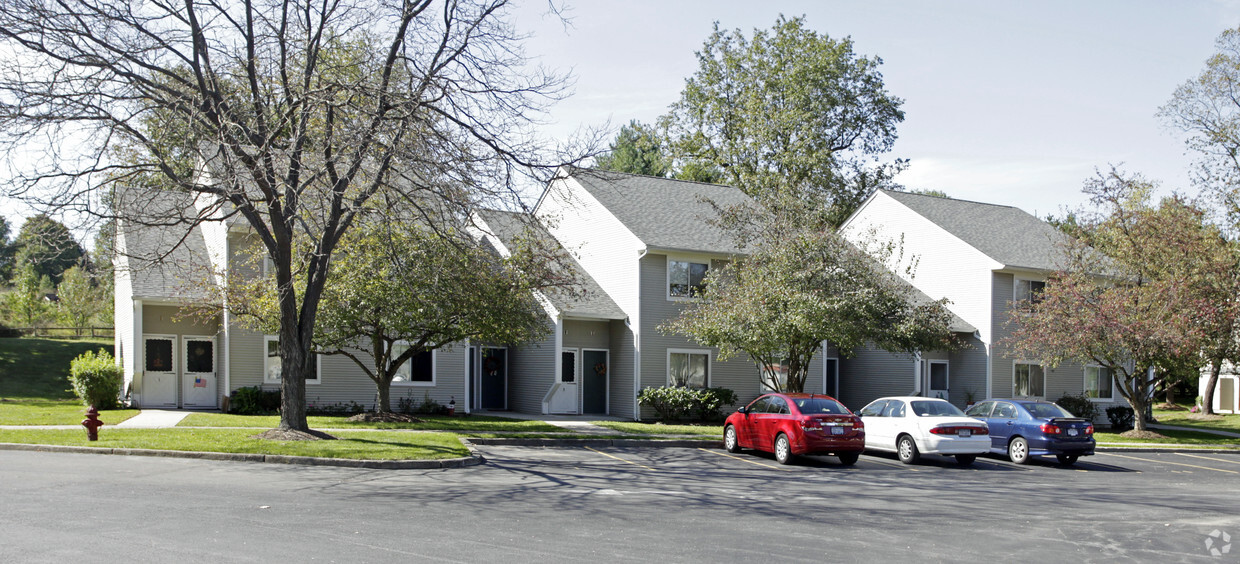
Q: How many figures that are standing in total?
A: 0